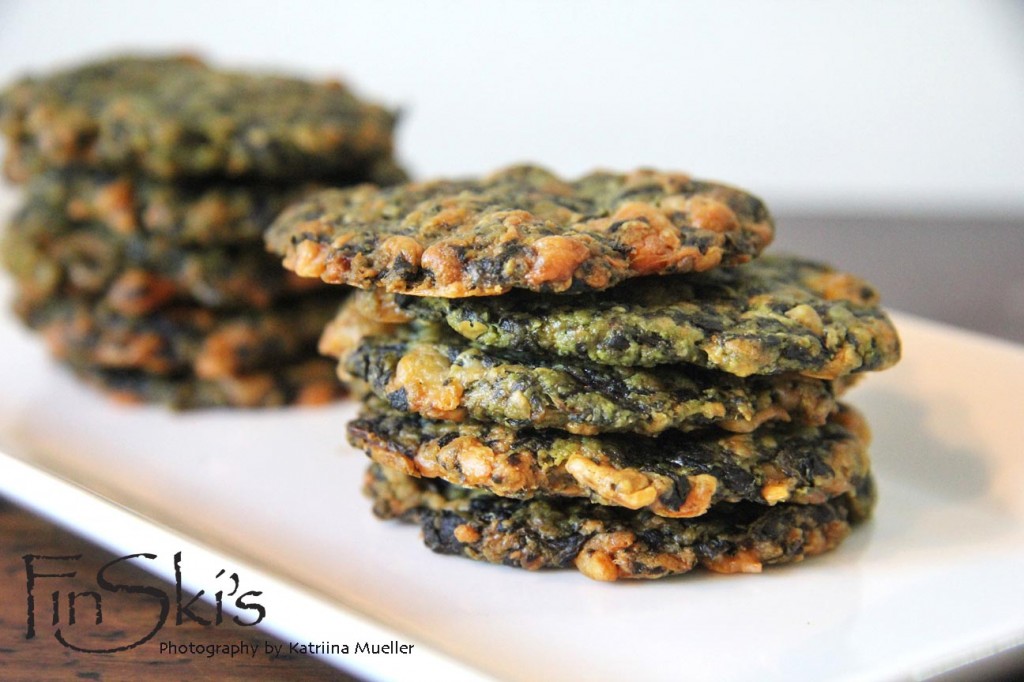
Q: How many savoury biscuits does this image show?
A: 10